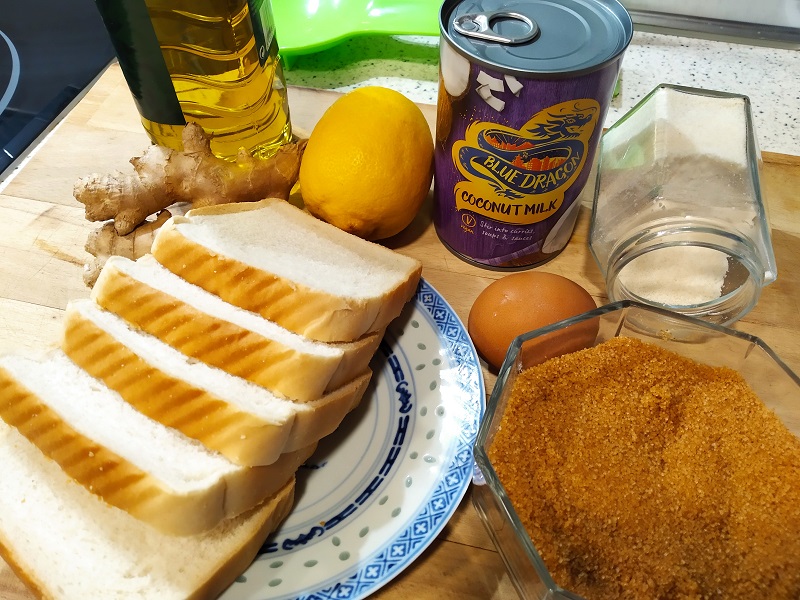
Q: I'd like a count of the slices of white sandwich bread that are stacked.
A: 5